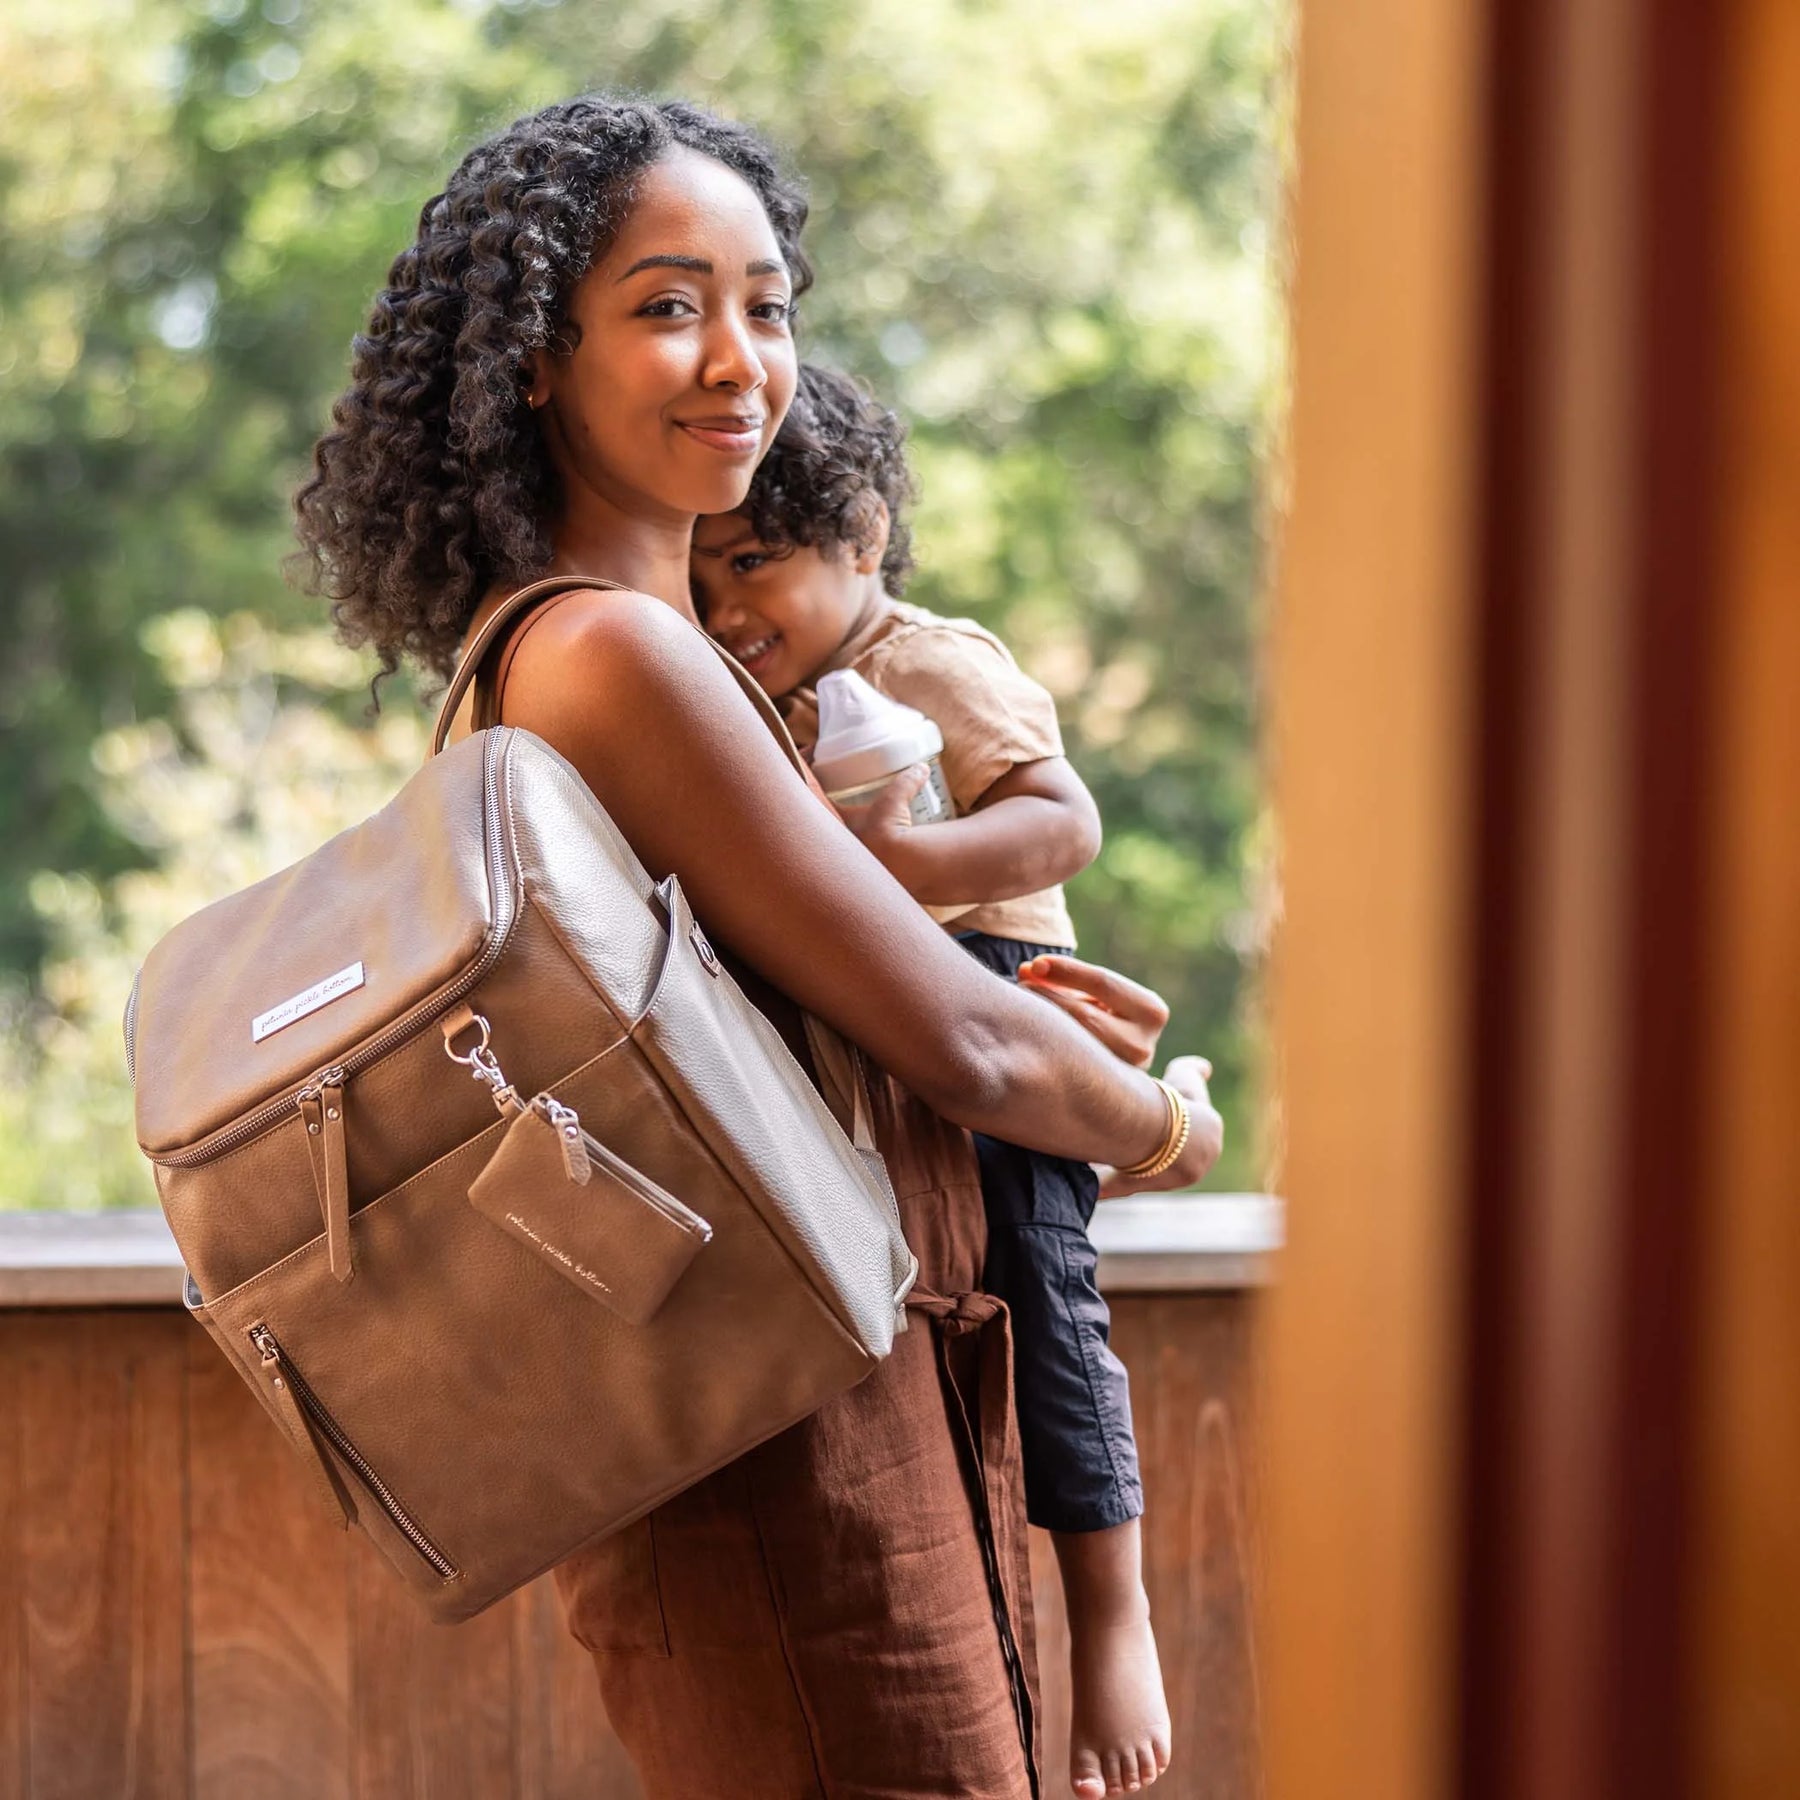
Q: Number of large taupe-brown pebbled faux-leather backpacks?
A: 1